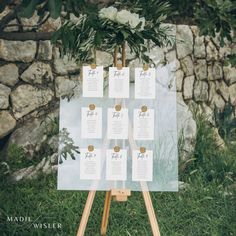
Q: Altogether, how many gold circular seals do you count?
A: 9